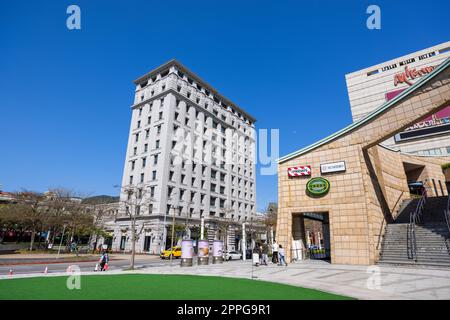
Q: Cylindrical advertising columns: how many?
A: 3